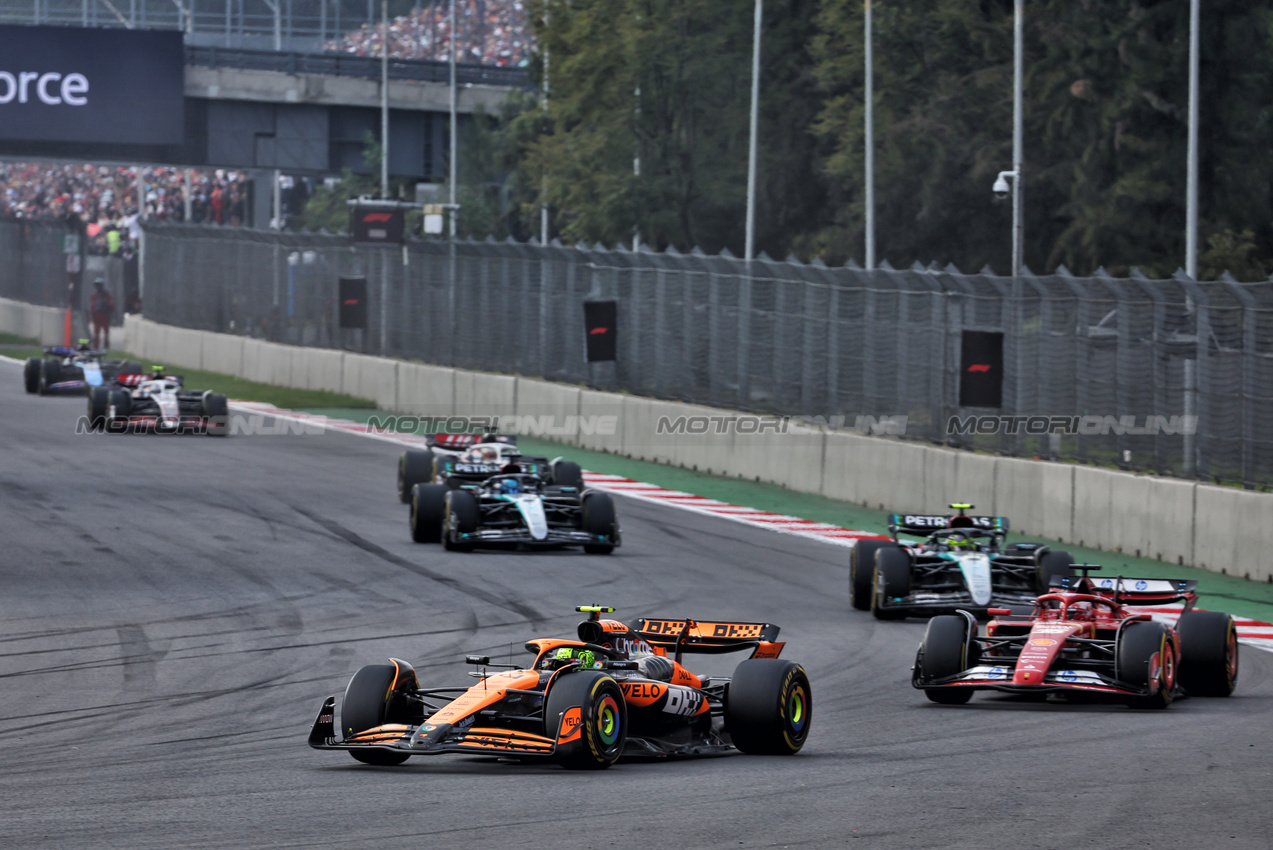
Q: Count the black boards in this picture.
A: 4